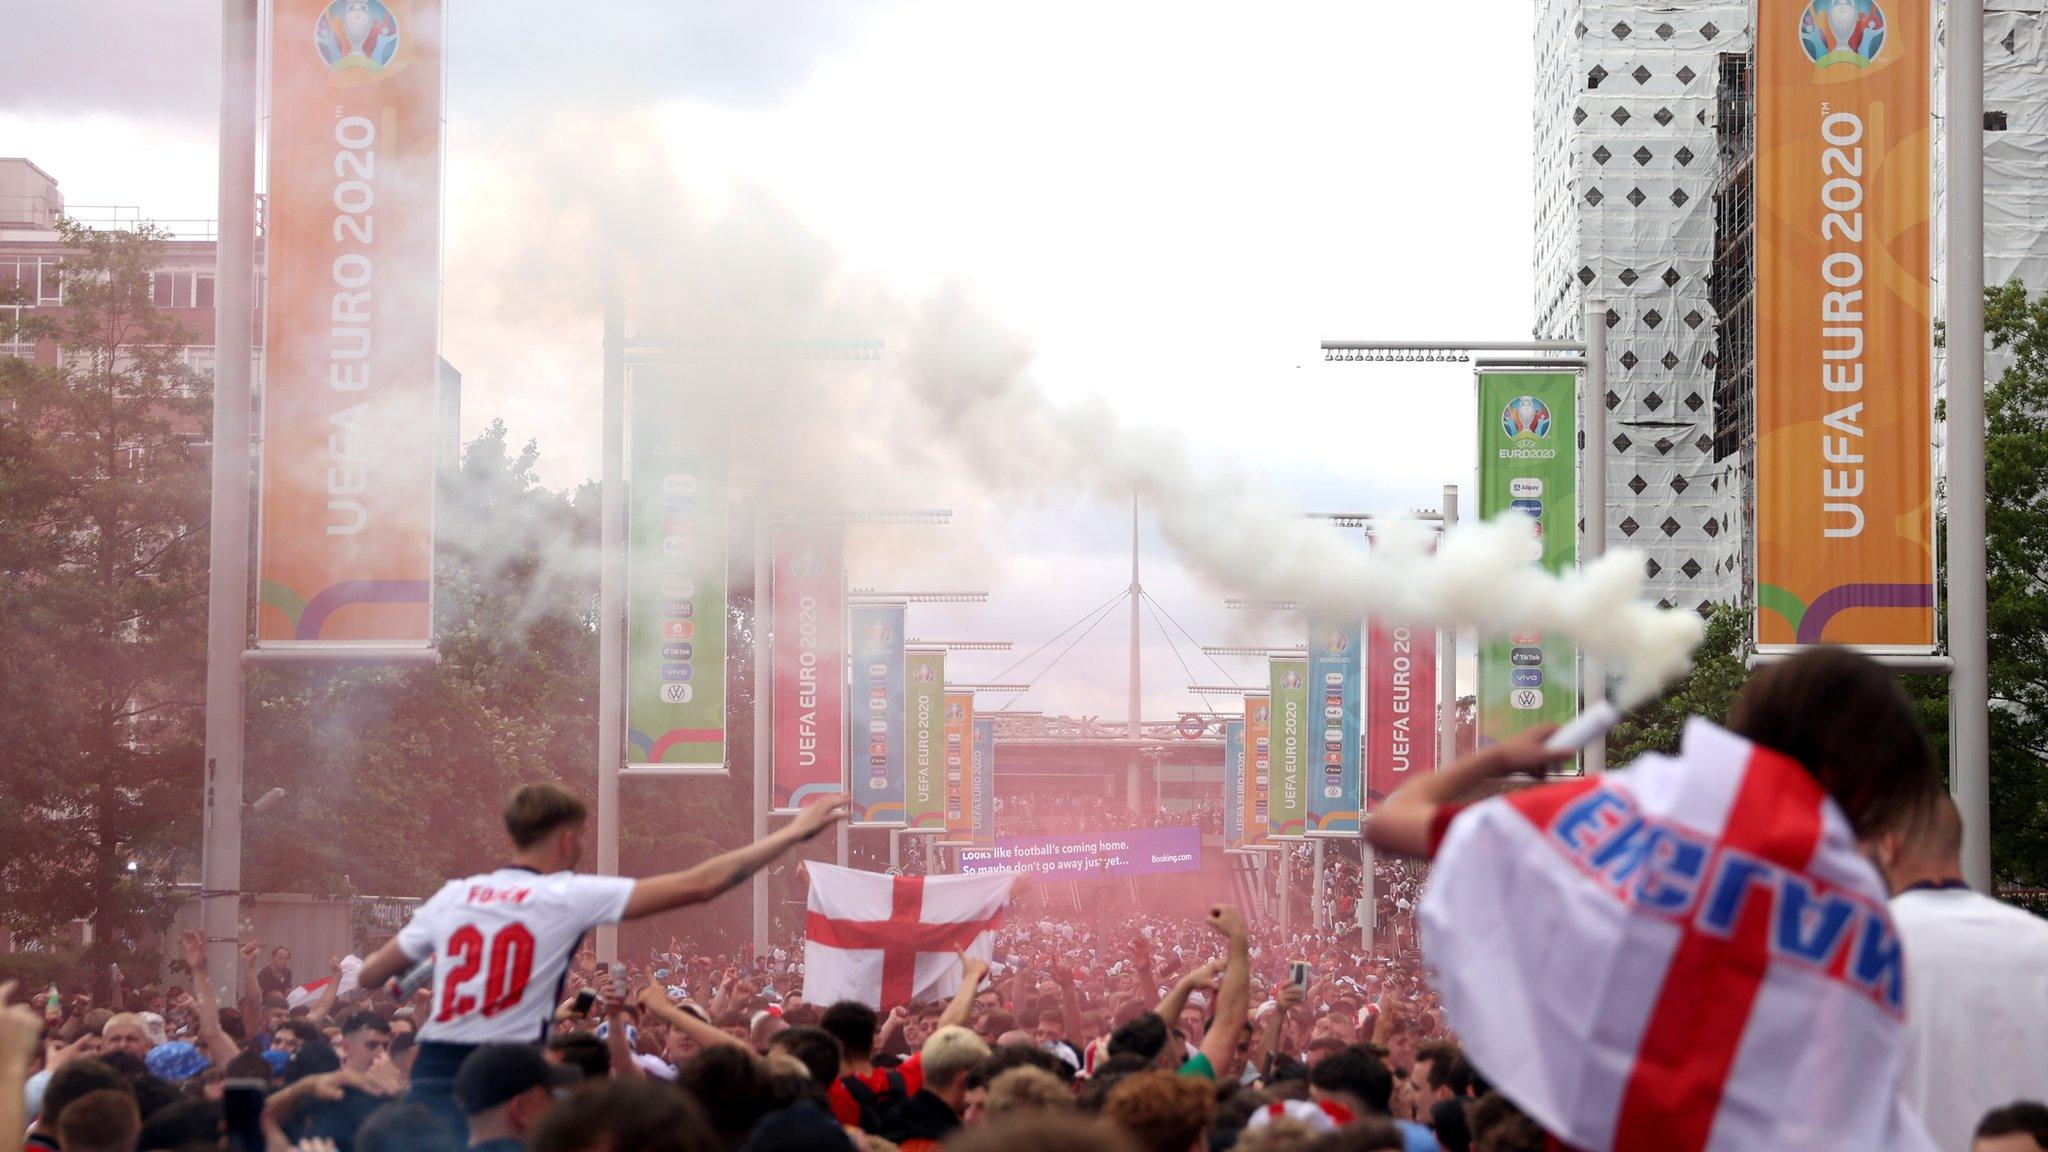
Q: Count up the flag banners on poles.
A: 14